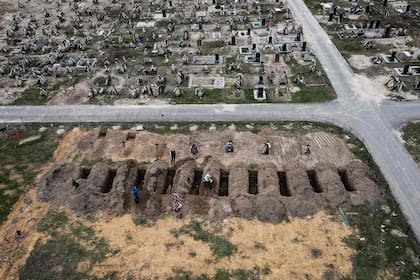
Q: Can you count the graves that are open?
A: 10